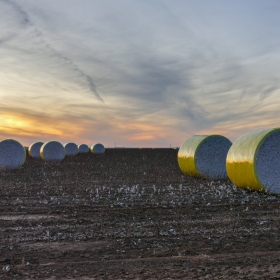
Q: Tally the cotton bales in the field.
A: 8